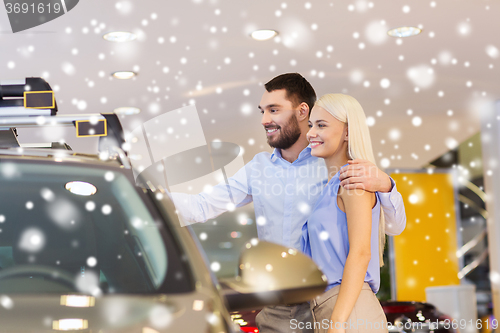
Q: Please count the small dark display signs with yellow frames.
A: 2